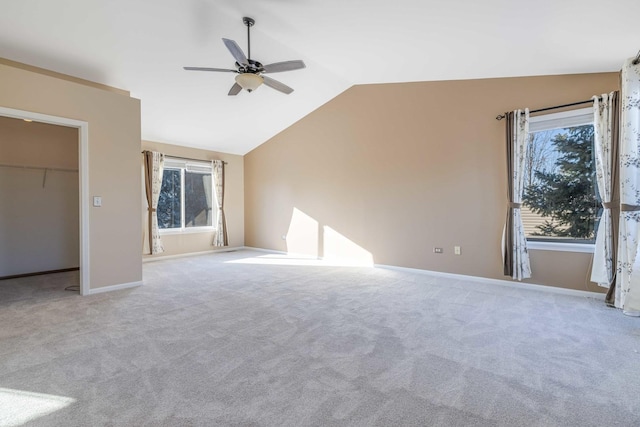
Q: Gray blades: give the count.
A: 5